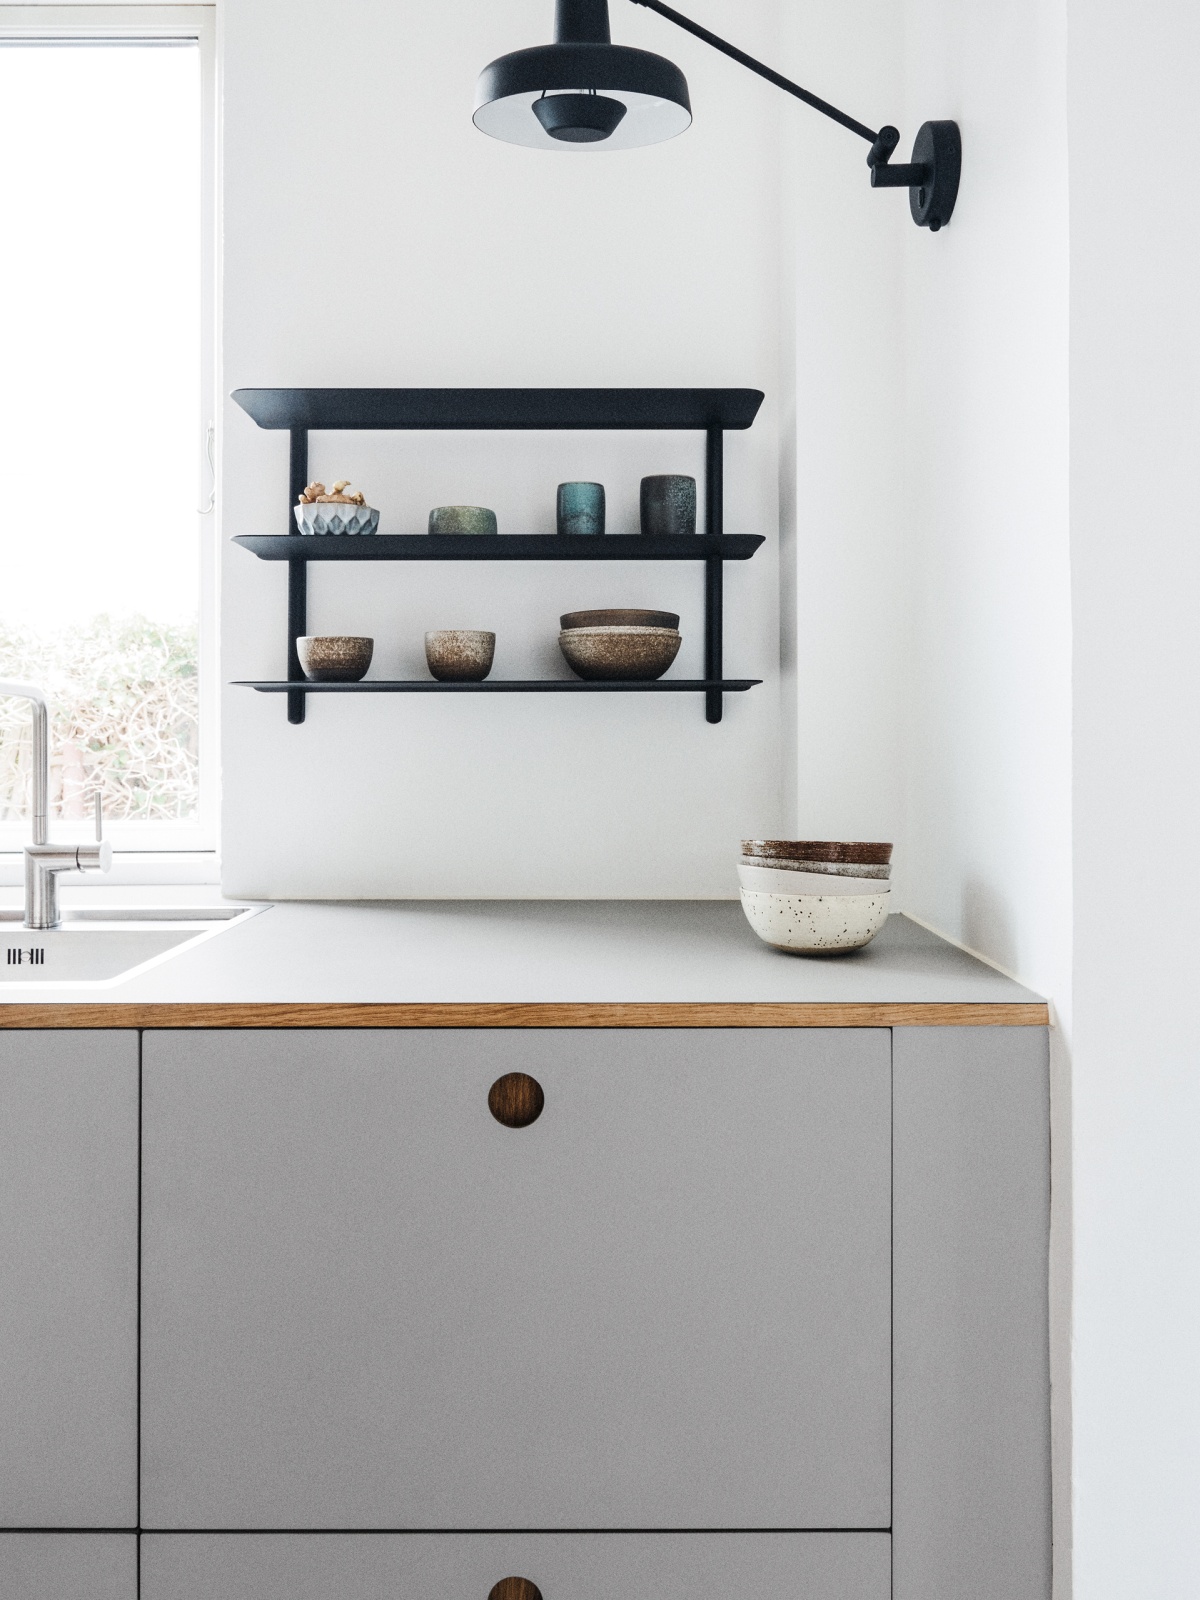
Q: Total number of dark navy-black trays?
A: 3